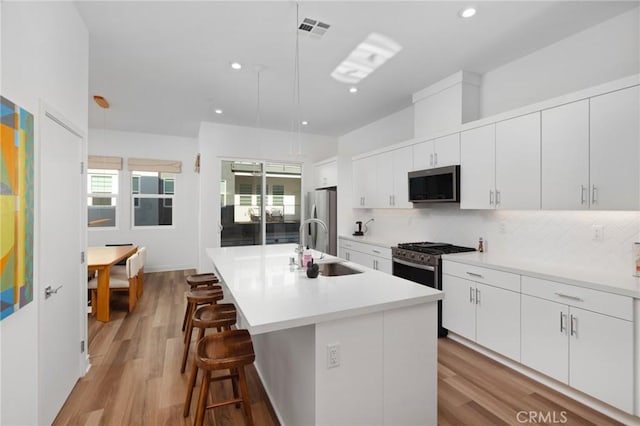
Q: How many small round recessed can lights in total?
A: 5